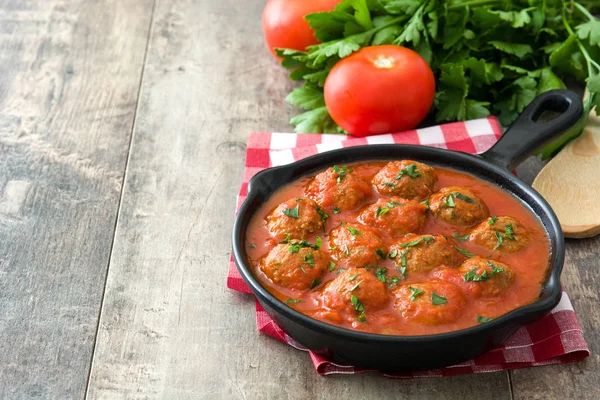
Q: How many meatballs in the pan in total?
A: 12